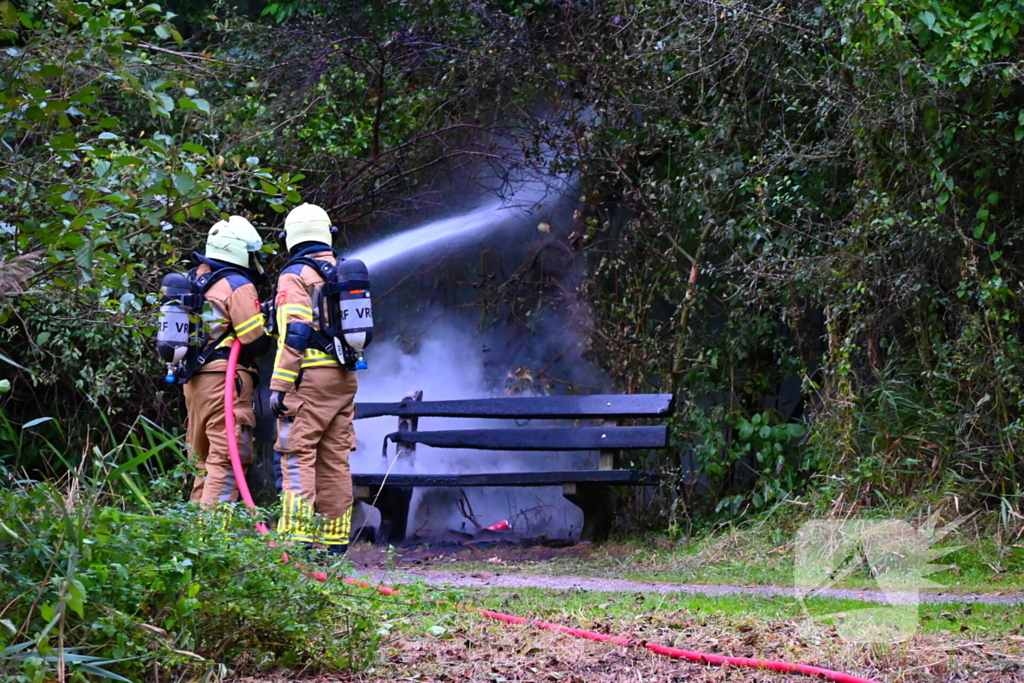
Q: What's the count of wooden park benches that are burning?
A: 1